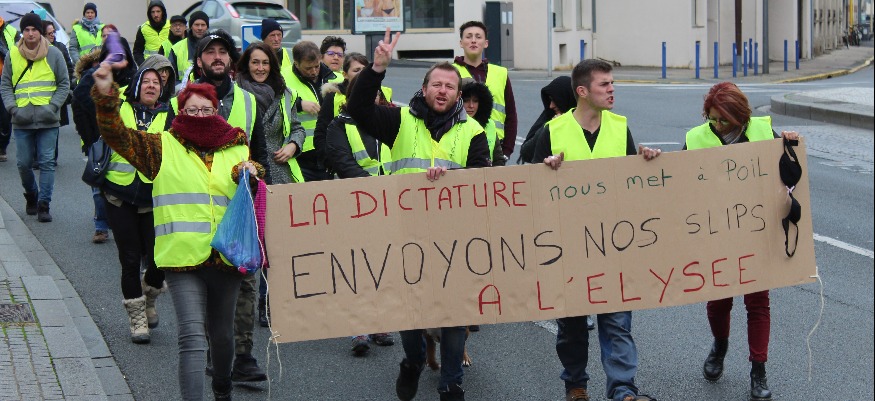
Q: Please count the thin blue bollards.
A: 10